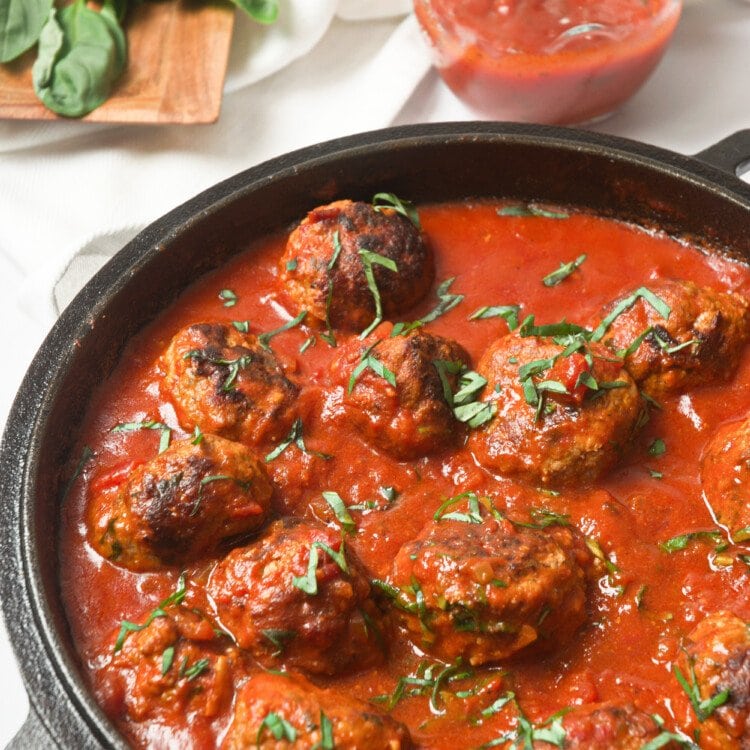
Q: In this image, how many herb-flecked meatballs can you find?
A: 13